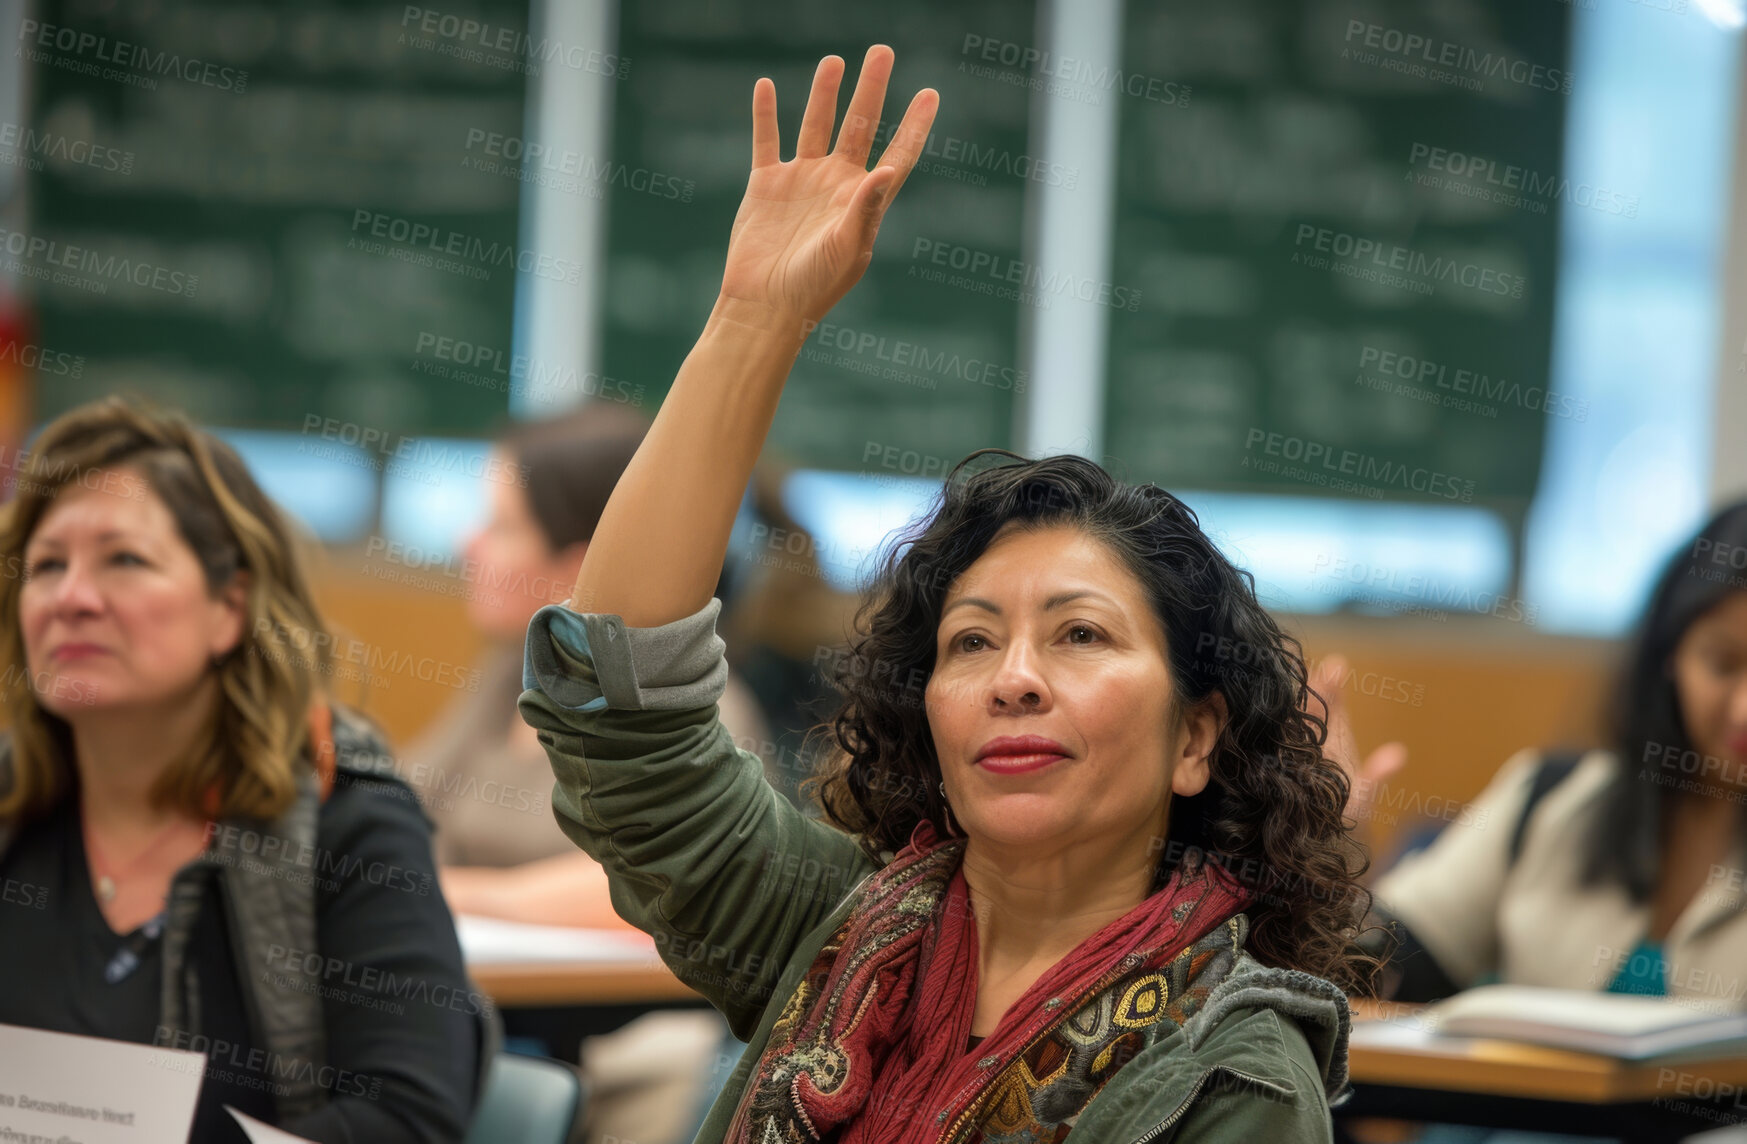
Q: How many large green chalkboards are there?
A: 3